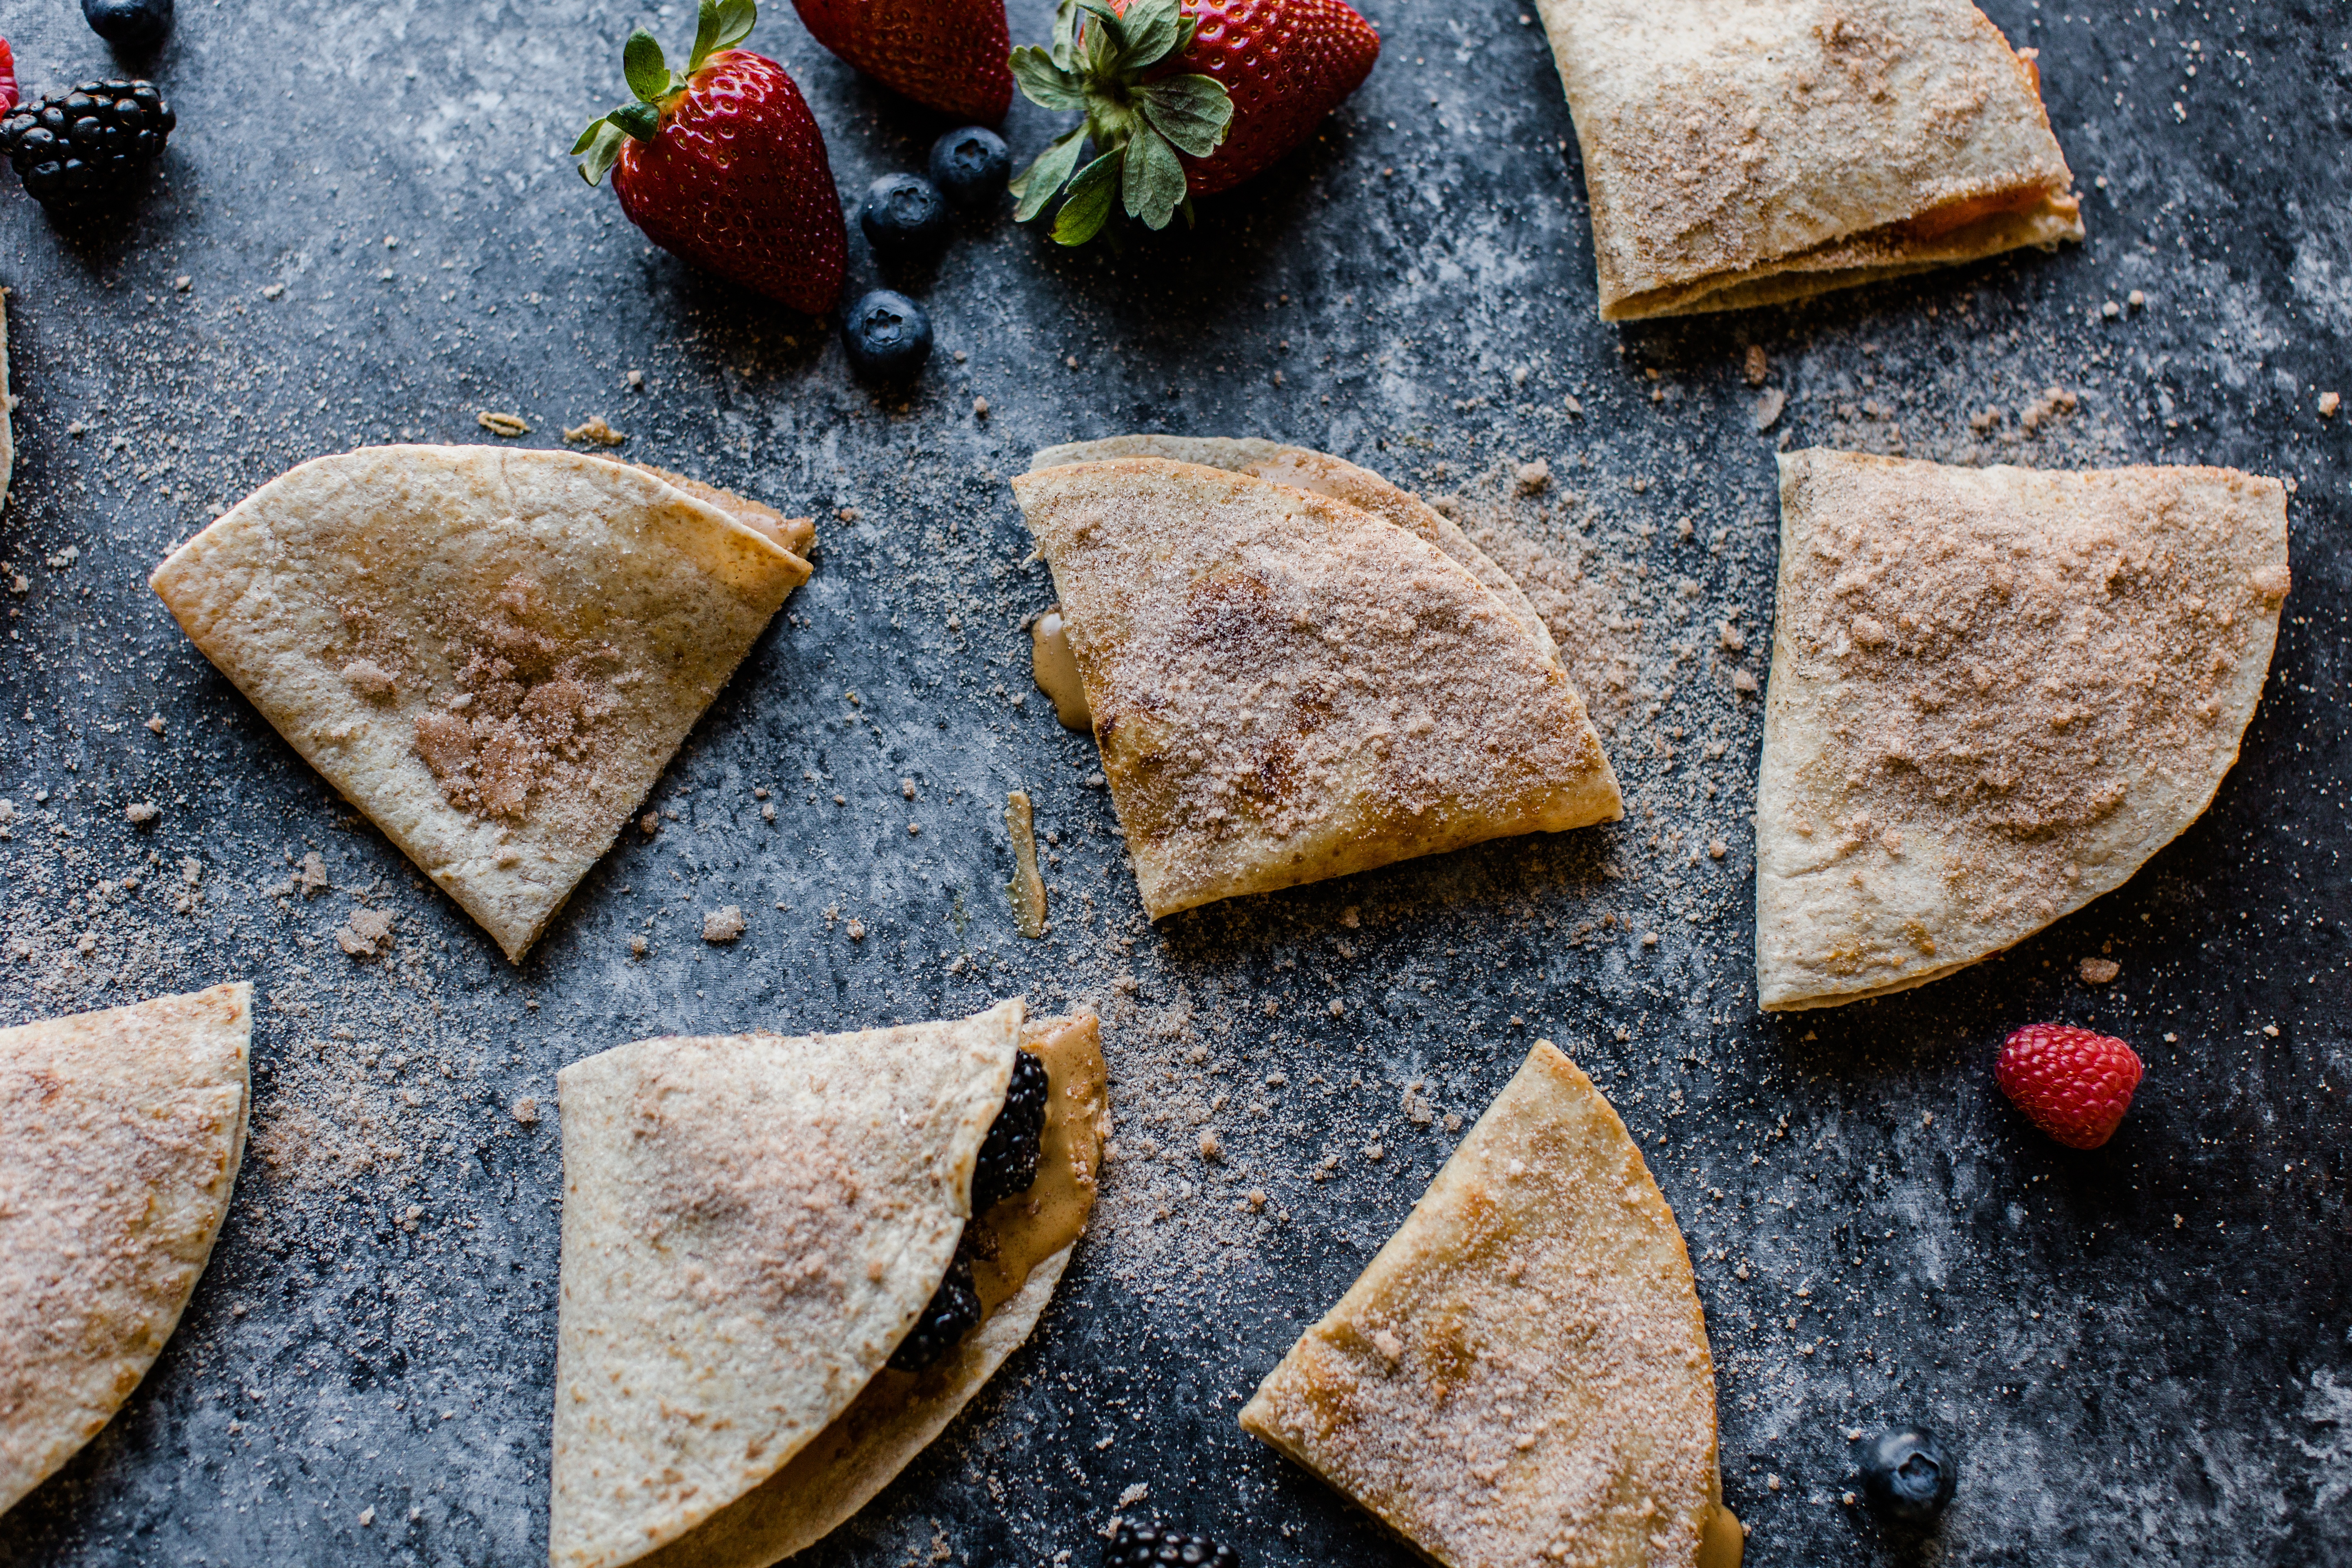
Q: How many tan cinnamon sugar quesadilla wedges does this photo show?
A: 7